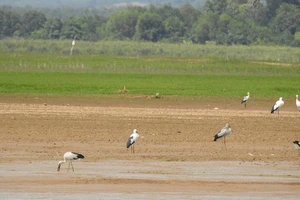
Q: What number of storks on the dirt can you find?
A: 7